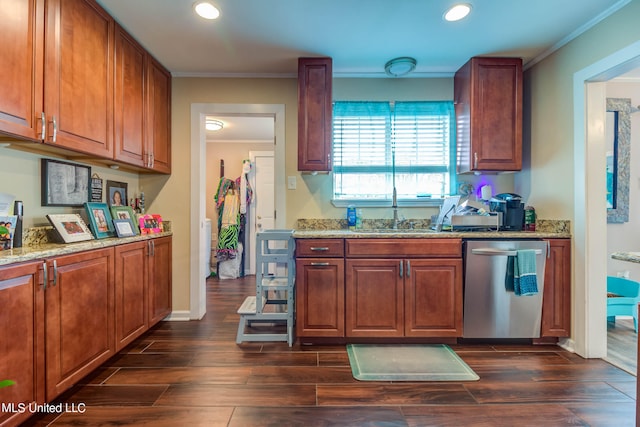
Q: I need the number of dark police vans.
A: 0